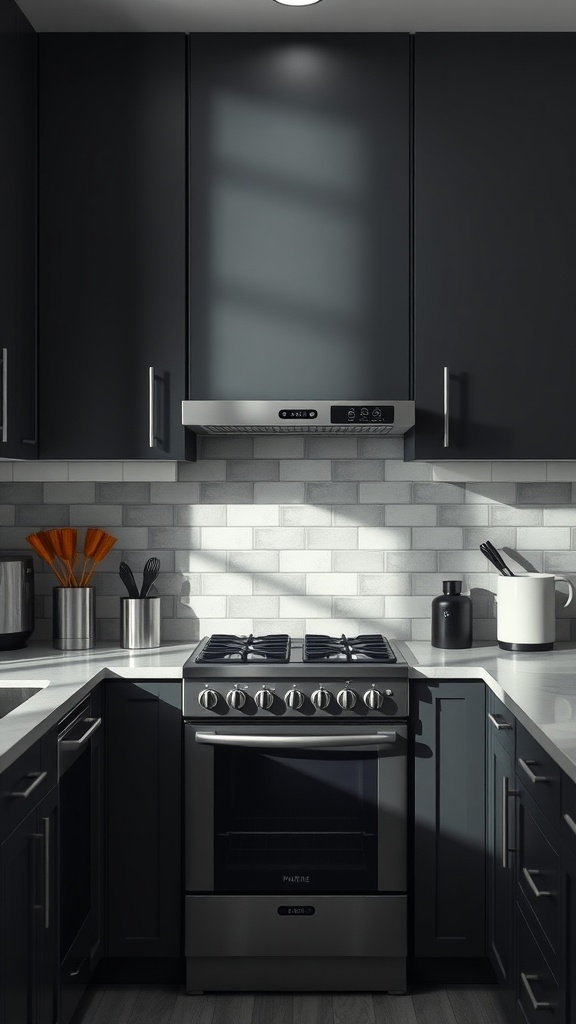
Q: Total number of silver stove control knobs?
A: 7